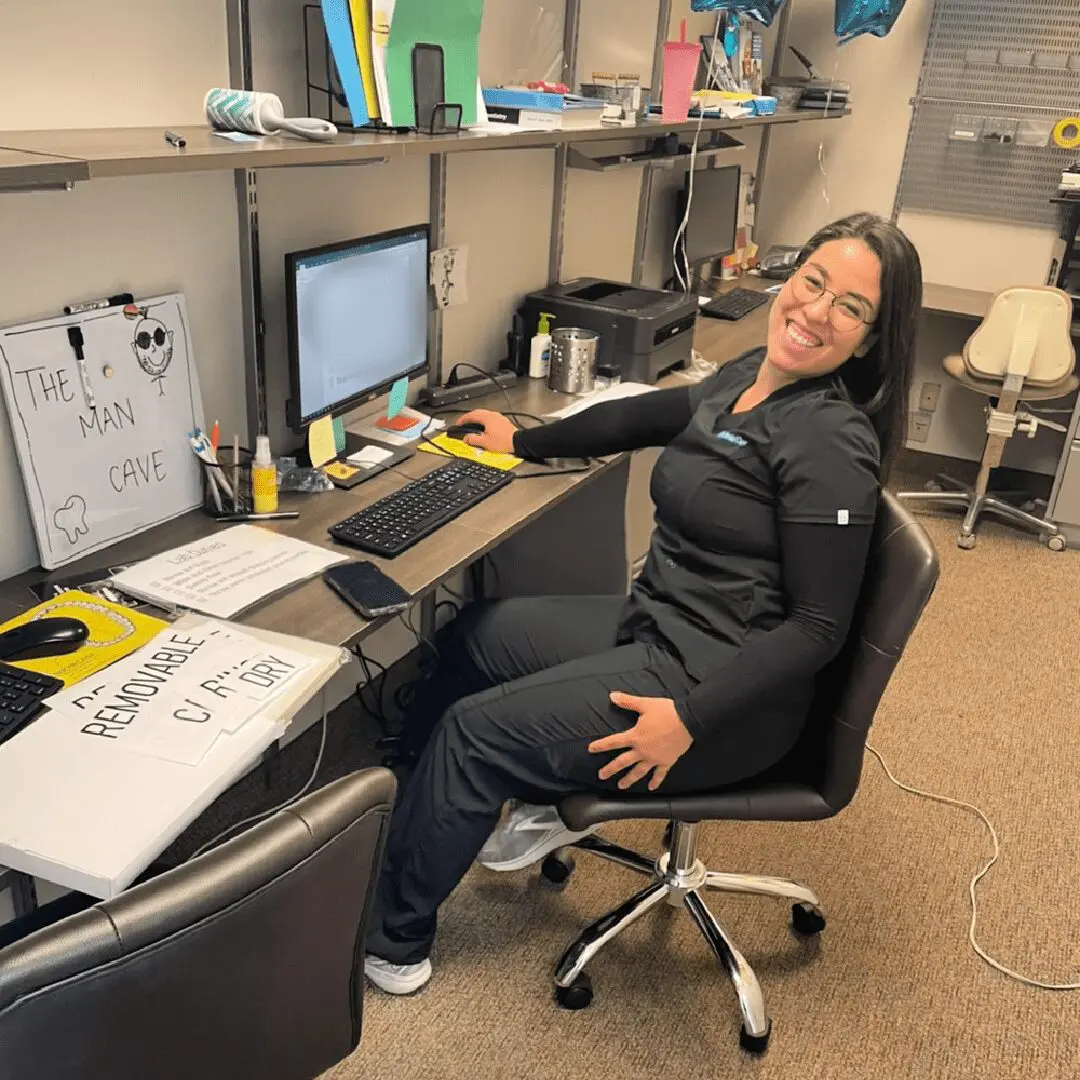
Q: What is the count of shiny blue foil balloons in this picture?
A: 2